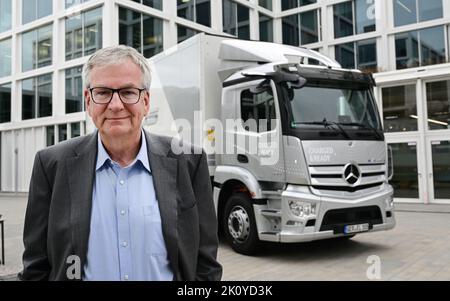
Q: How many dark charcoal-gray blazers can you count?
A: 1